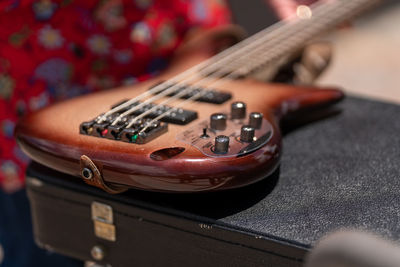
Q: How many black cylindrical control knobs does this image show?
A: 5